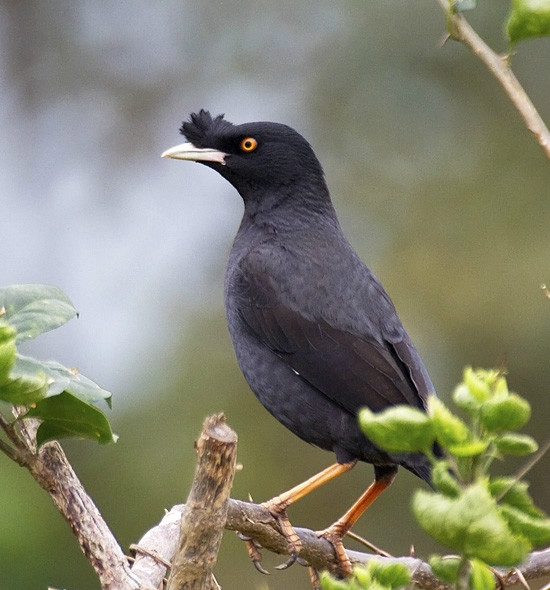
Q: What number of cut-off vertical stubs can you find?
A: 1